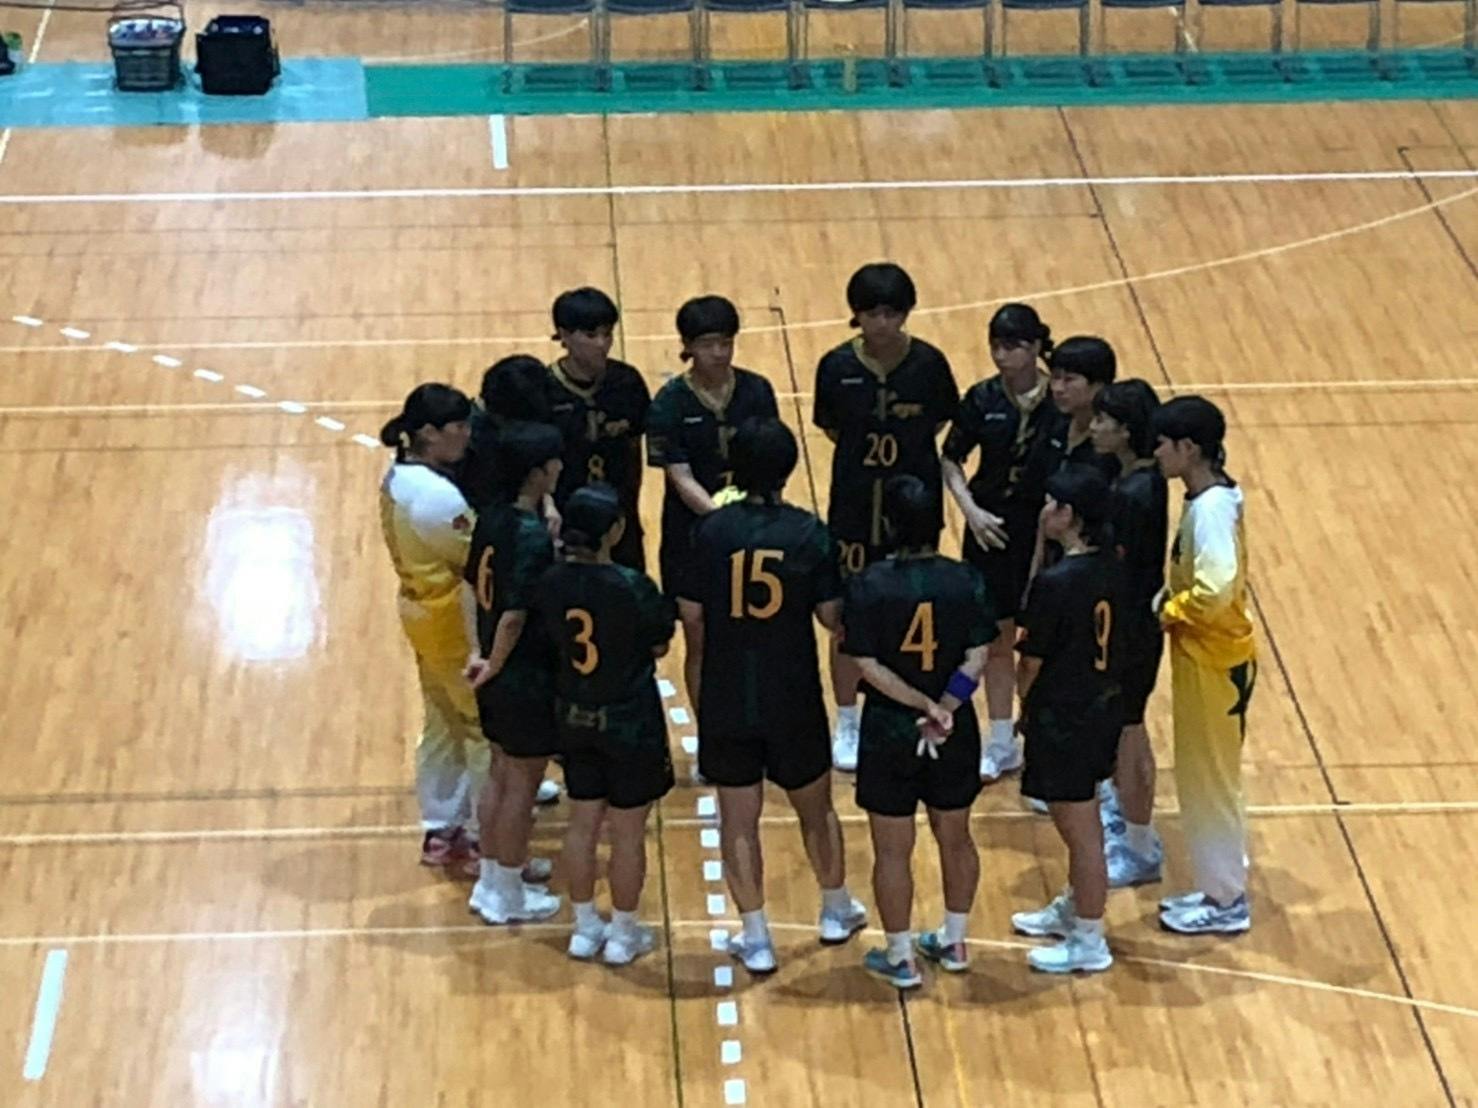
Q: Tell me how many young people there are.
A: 14